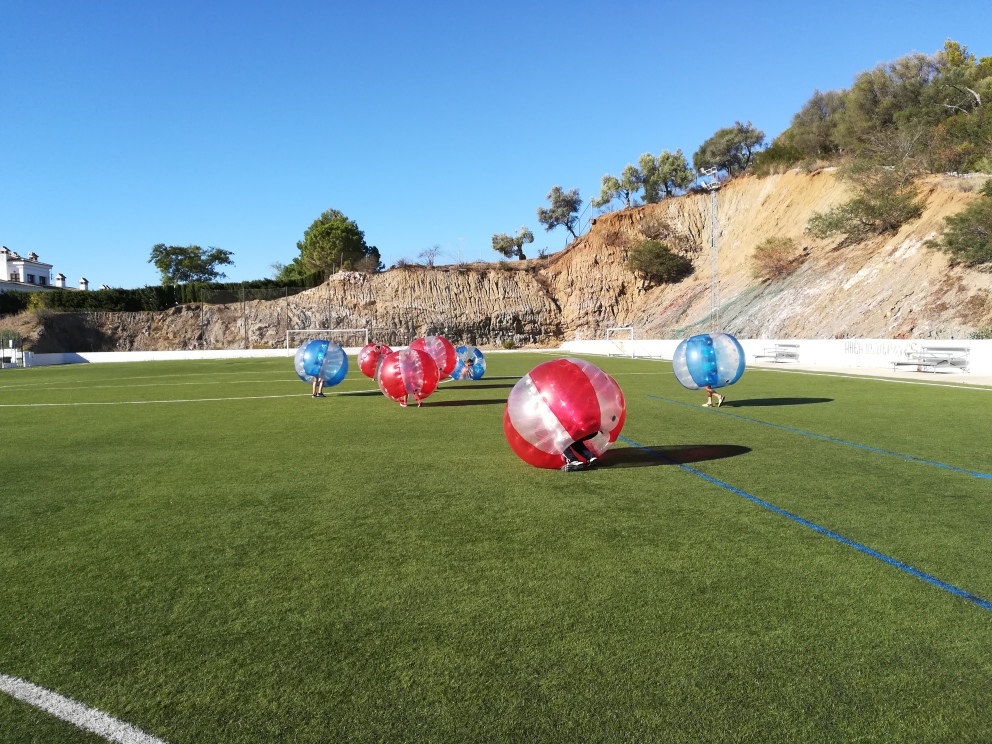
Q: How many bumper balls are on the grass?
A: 7